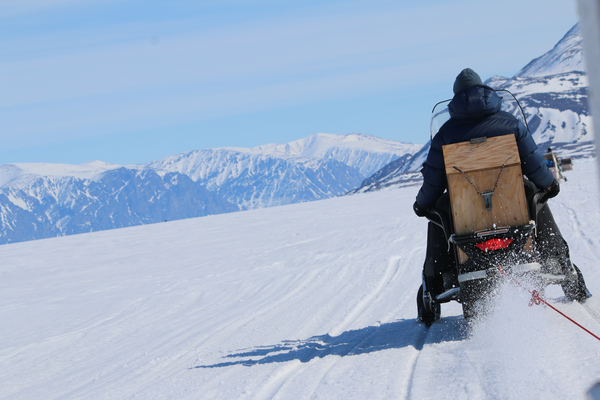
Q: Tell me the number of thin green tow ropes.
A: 0